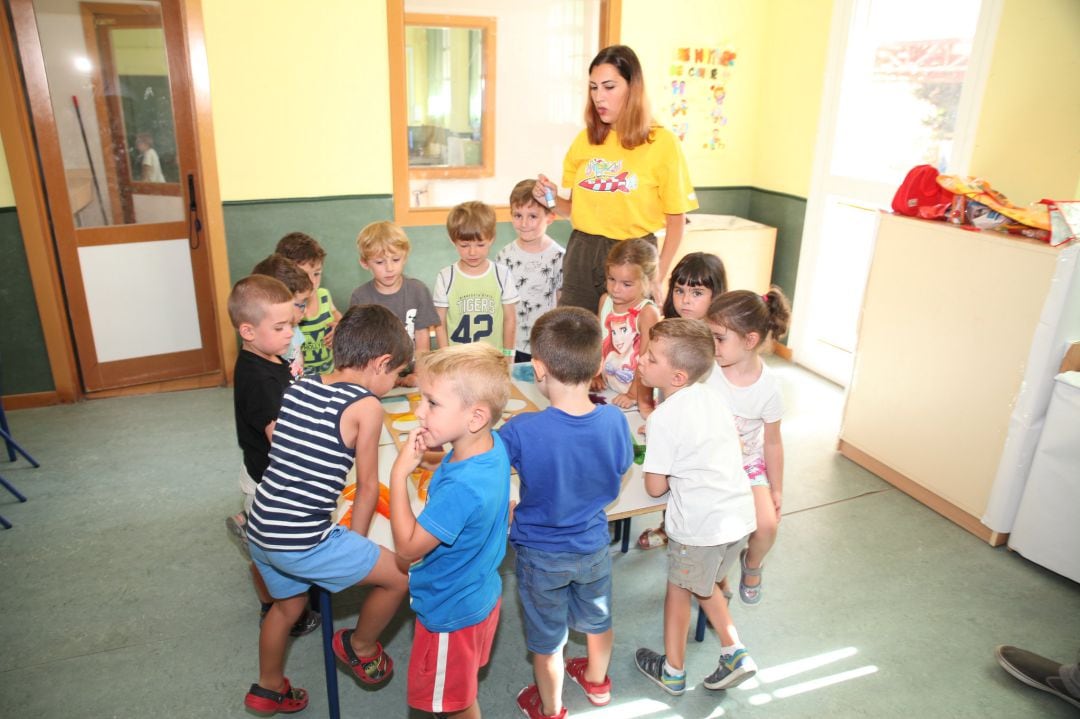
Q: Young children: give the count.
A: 13